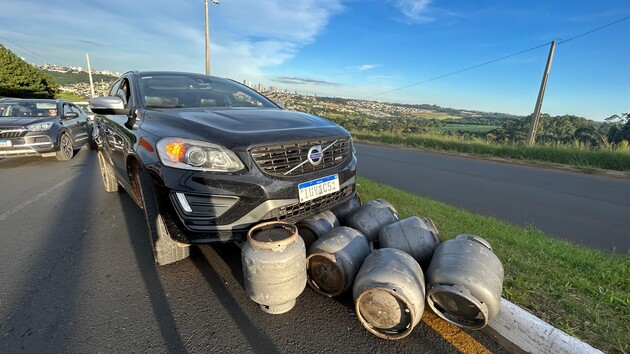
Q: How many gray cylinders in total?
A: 8